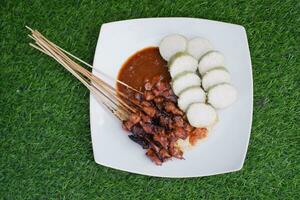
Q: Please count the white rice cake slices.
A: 9